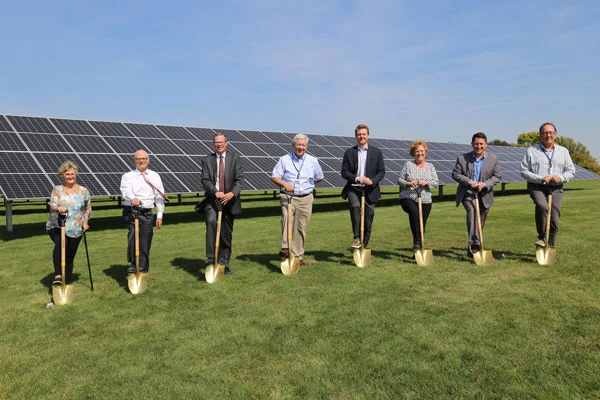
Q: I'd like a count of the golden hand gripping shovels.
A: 8